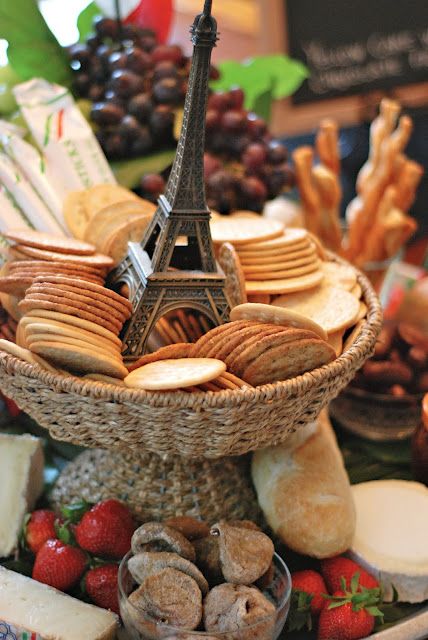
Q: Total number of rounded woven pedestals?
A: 1